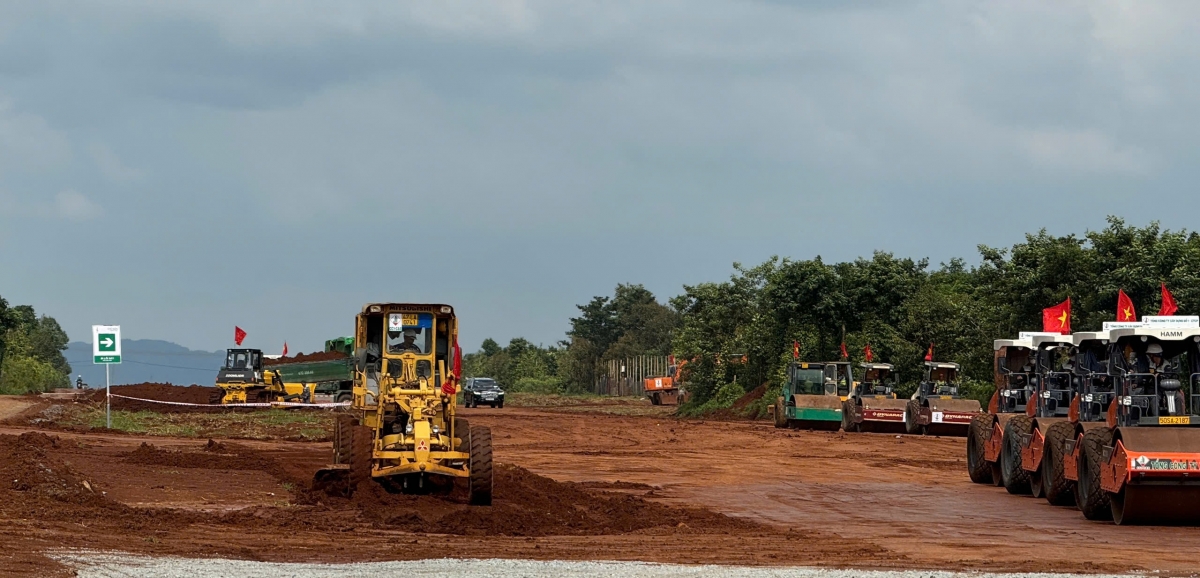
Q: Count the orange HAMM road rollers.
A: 4